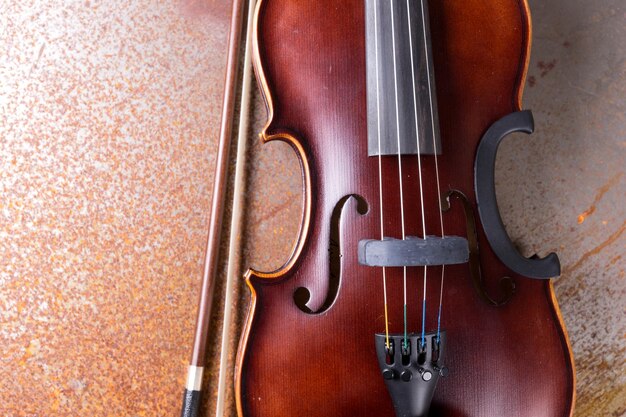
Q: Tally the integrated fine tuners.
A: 4